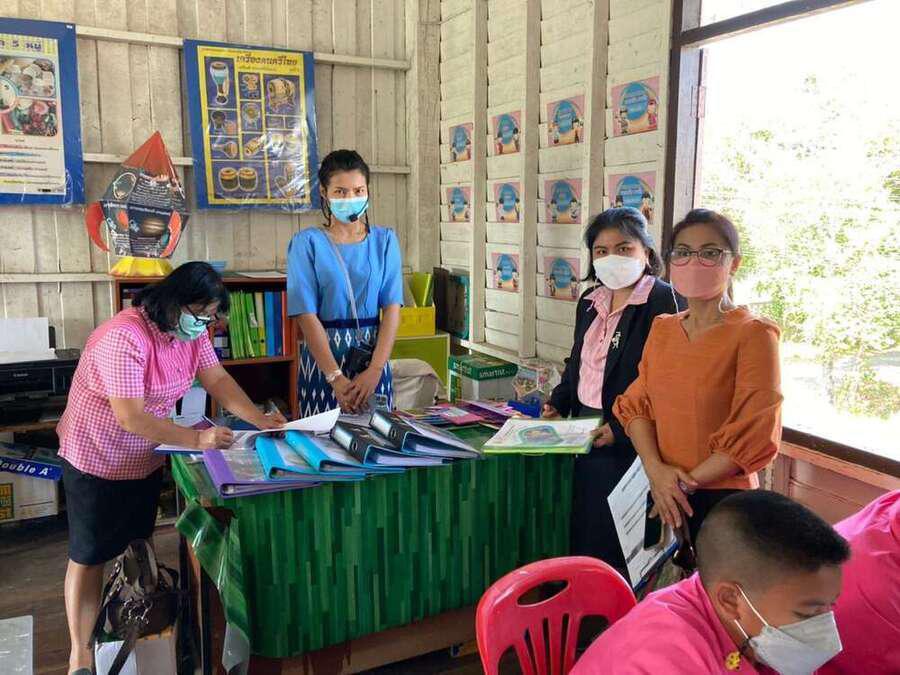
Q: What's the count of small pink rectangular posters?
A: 10